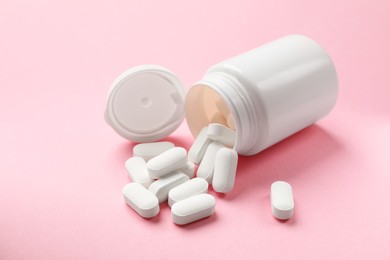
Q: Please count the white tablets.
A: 13